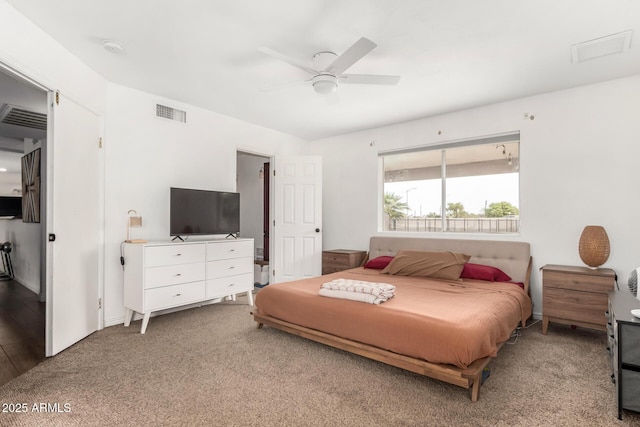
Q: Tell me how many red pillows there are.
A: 2